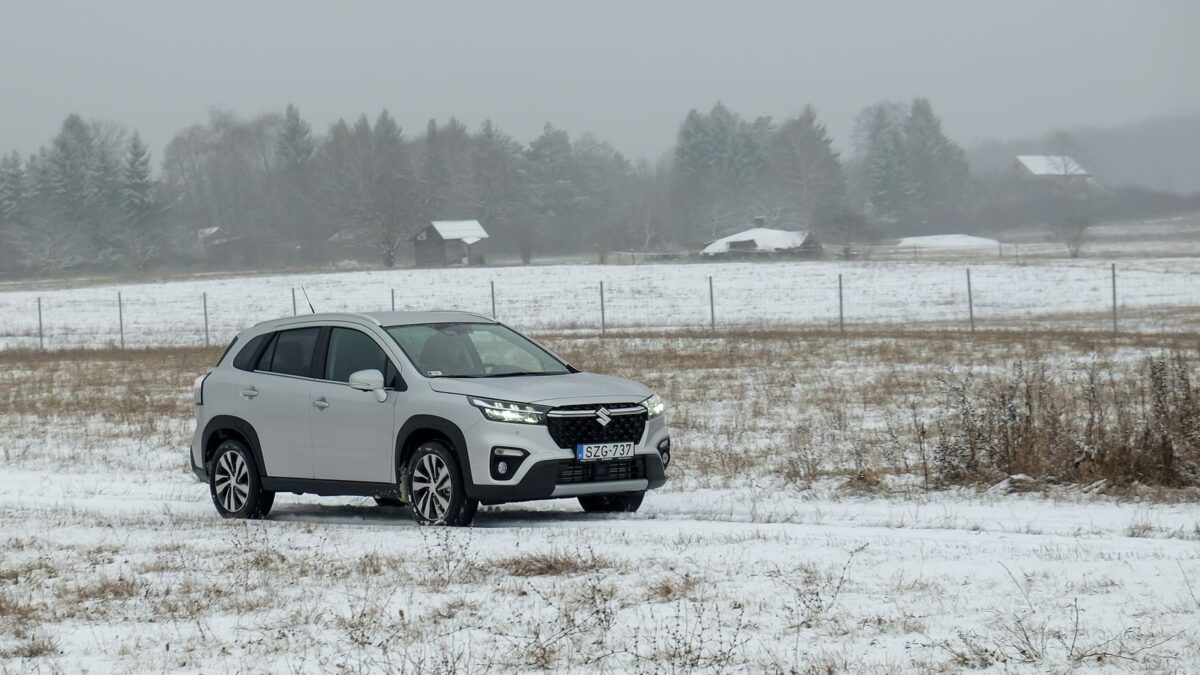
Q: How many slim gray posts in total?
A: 11